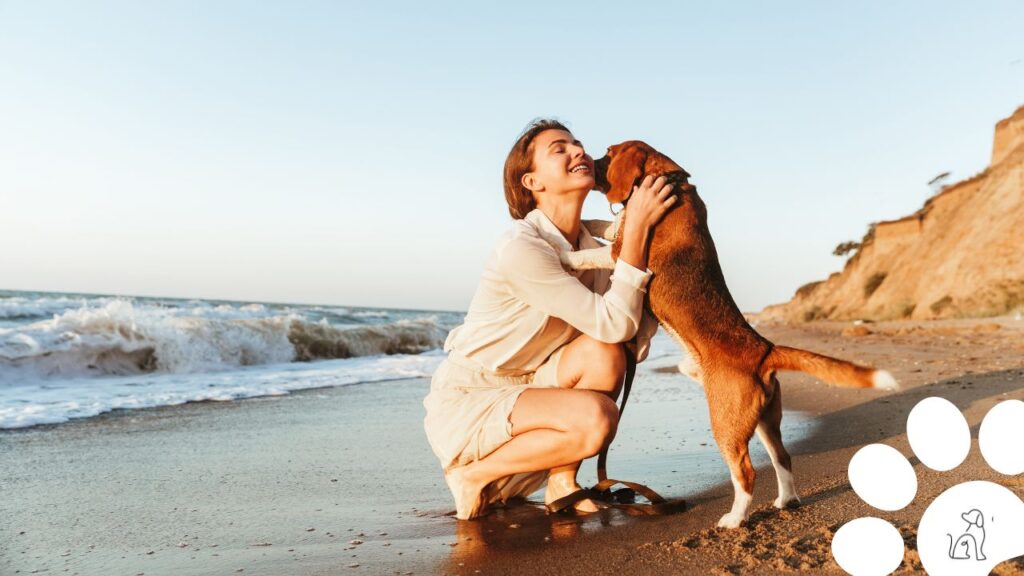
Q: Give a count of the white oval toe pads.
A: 4